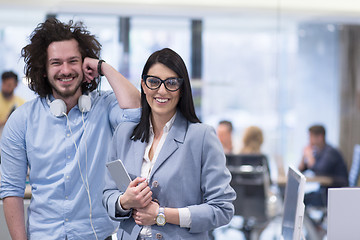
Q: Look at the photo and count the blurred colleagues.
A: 4